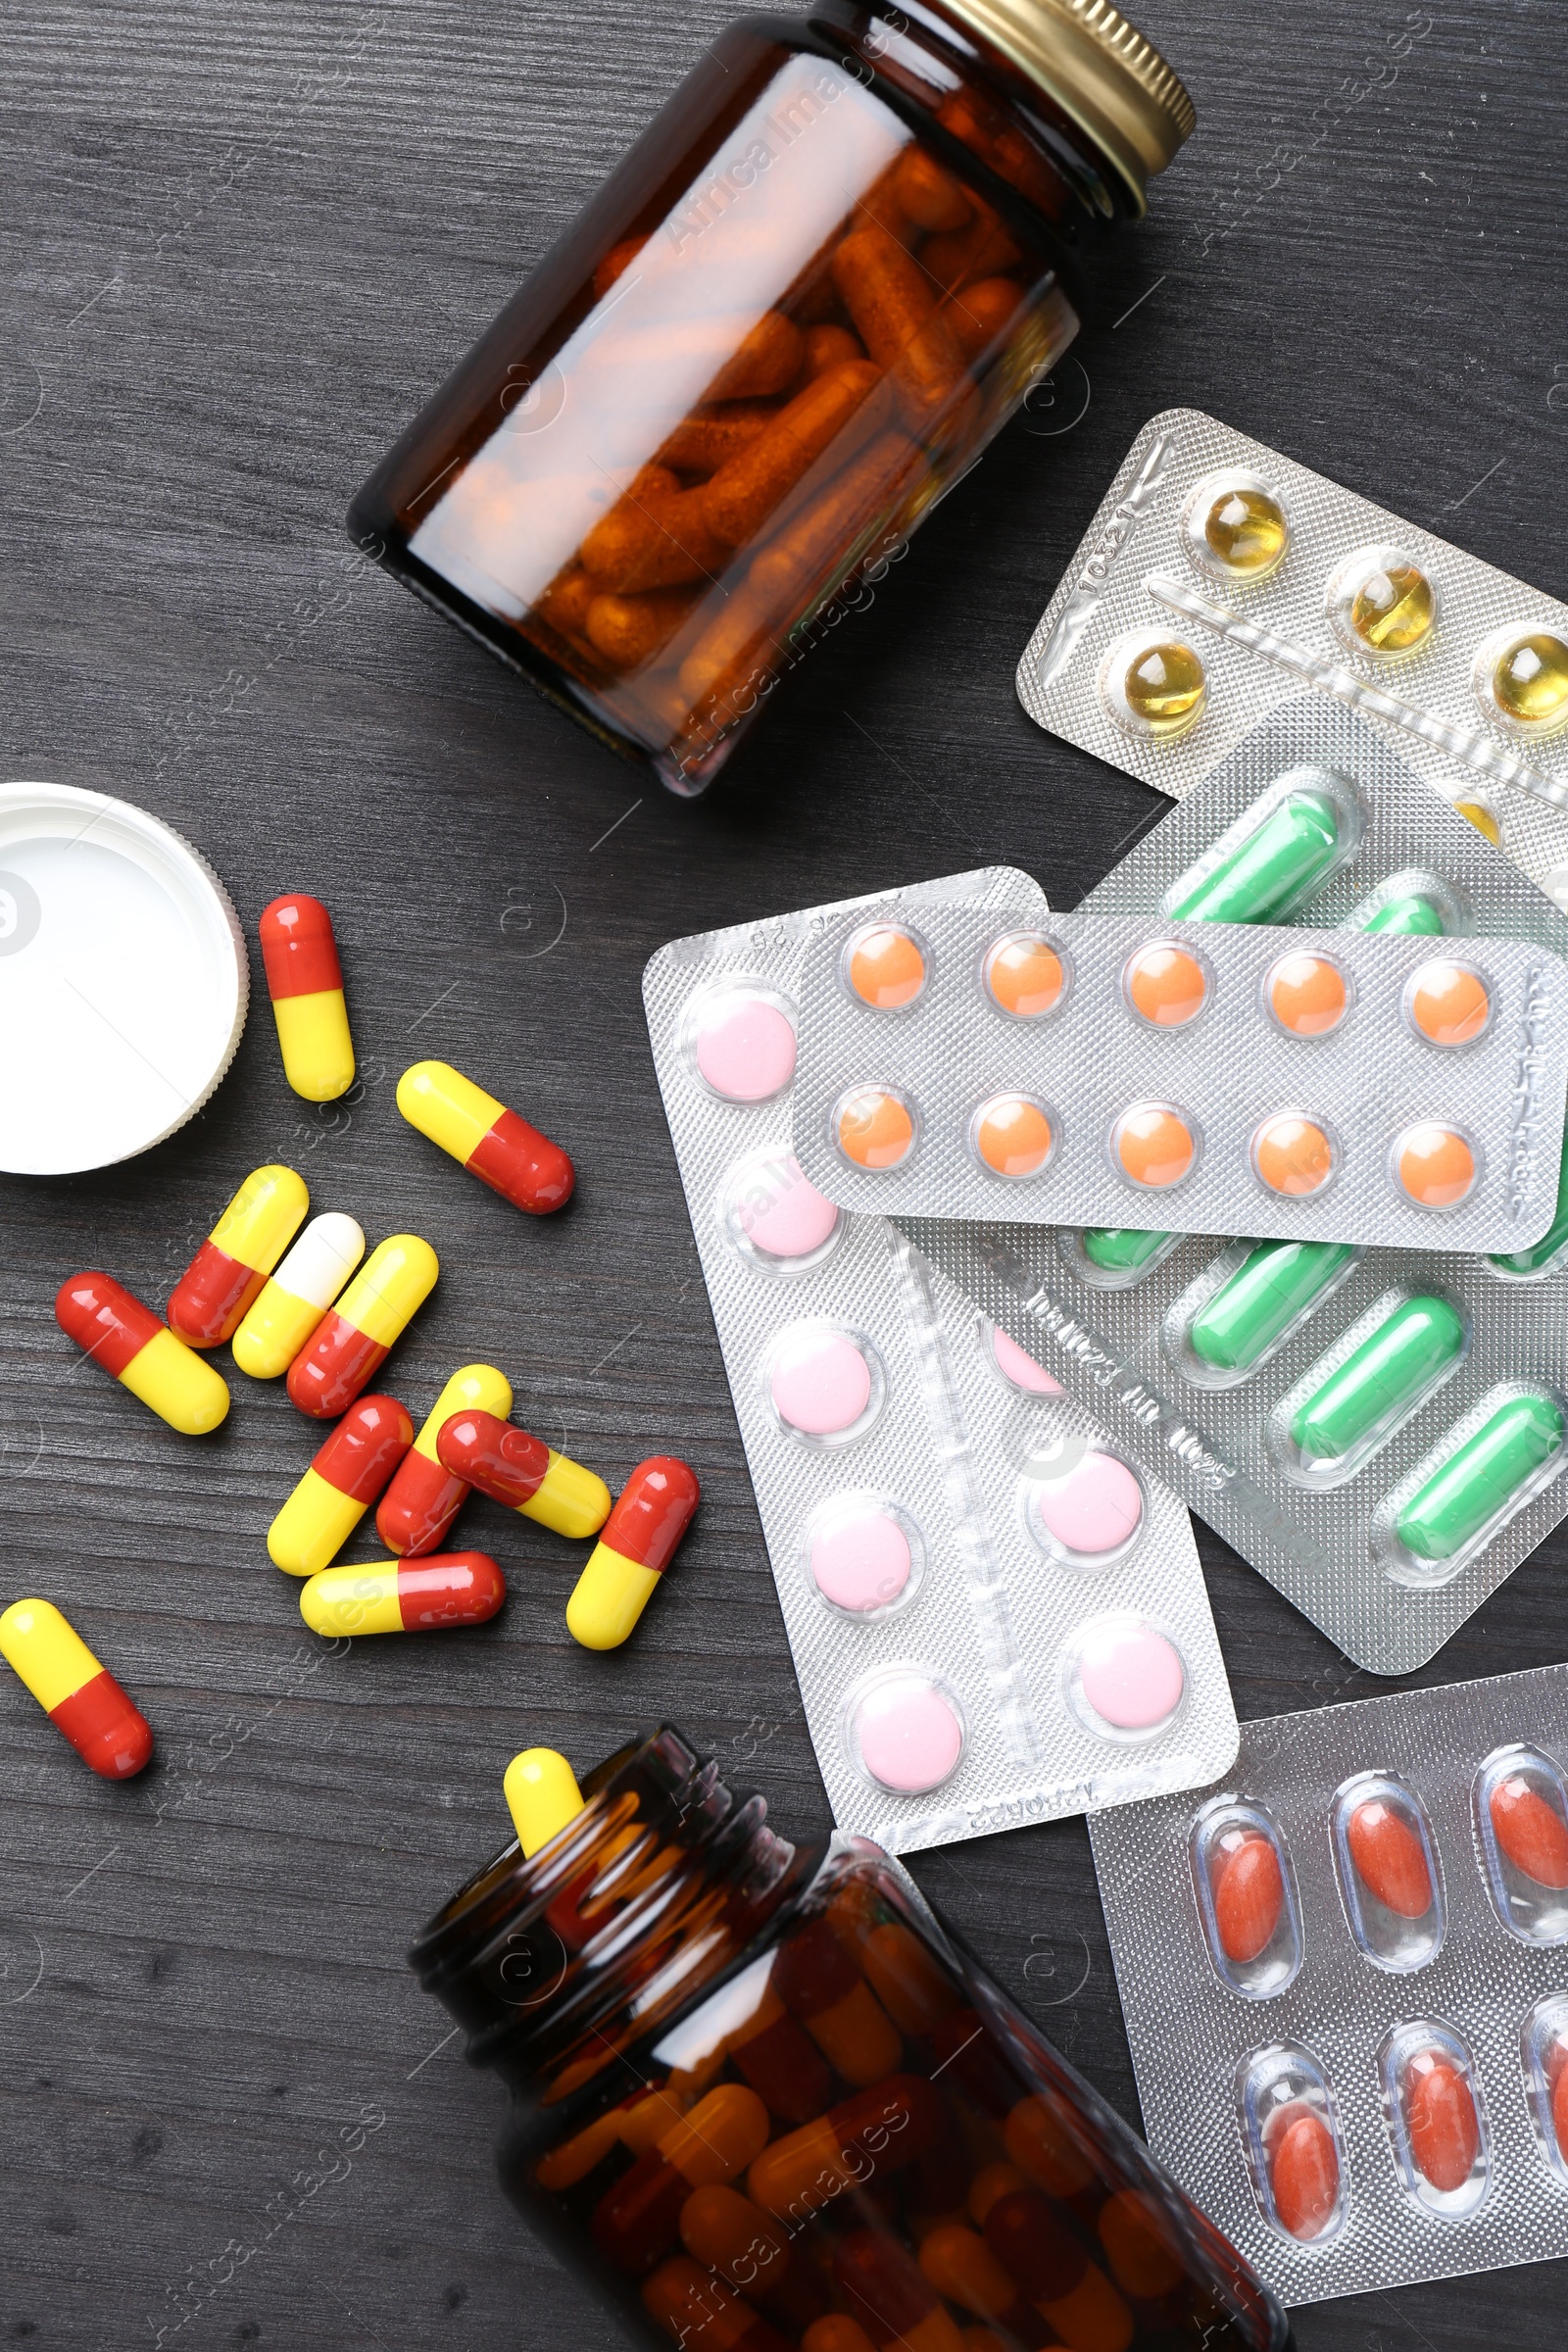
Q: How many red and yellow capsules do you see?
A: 11